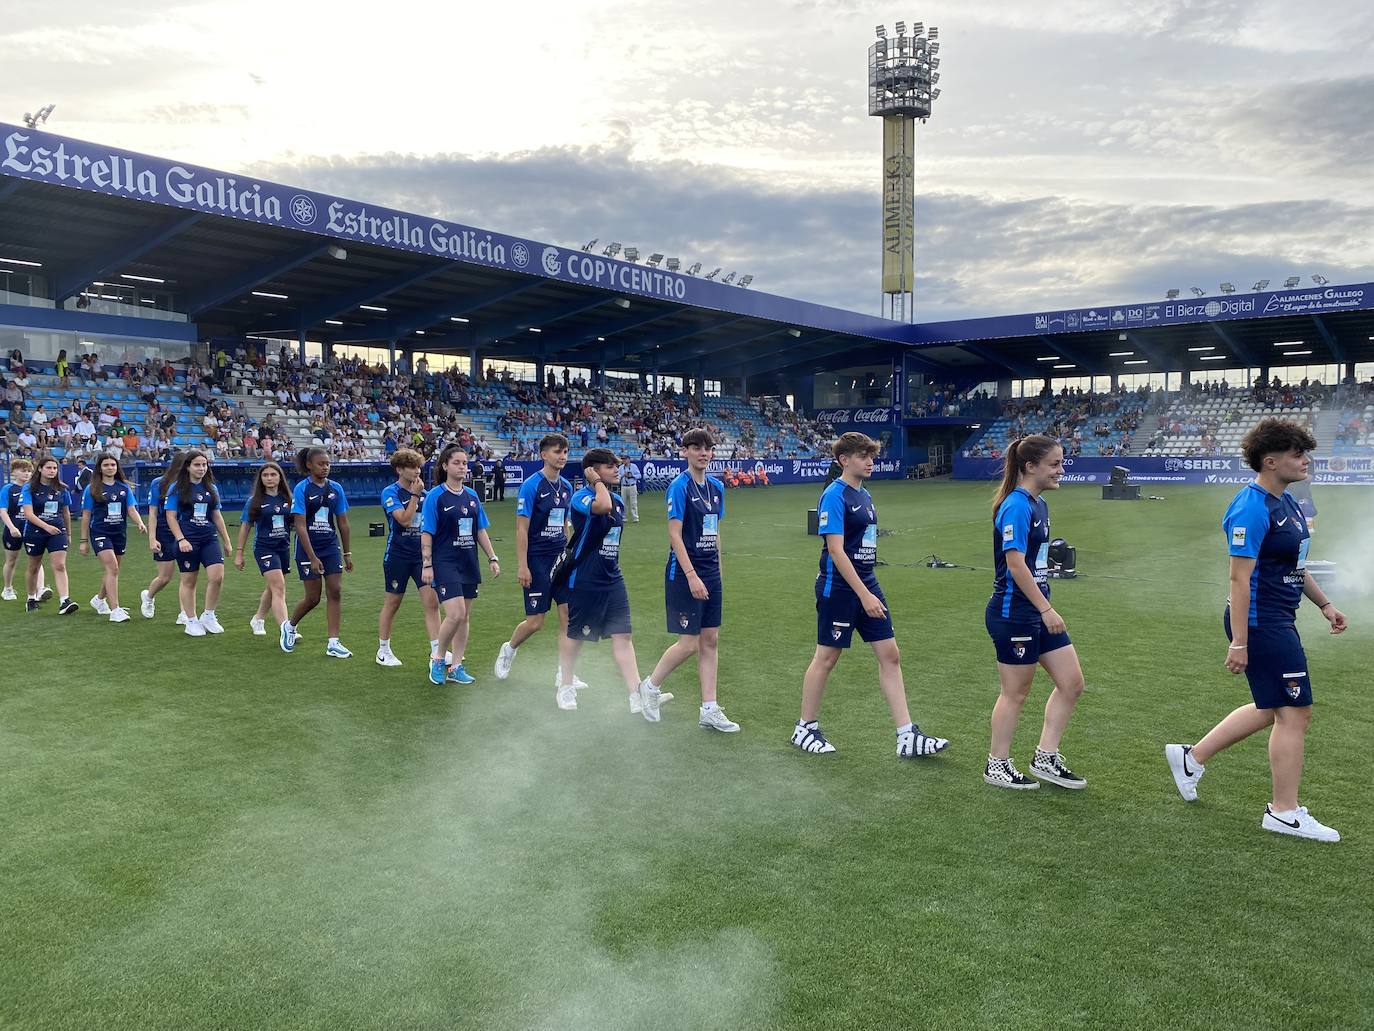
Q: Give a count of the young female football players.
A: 15